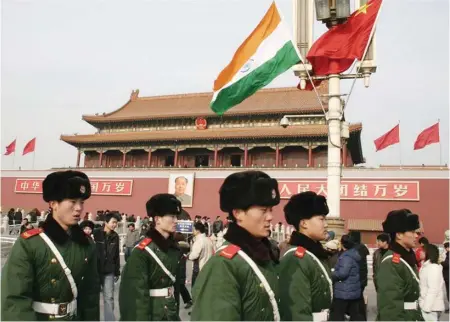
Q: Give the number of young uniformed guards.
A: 5